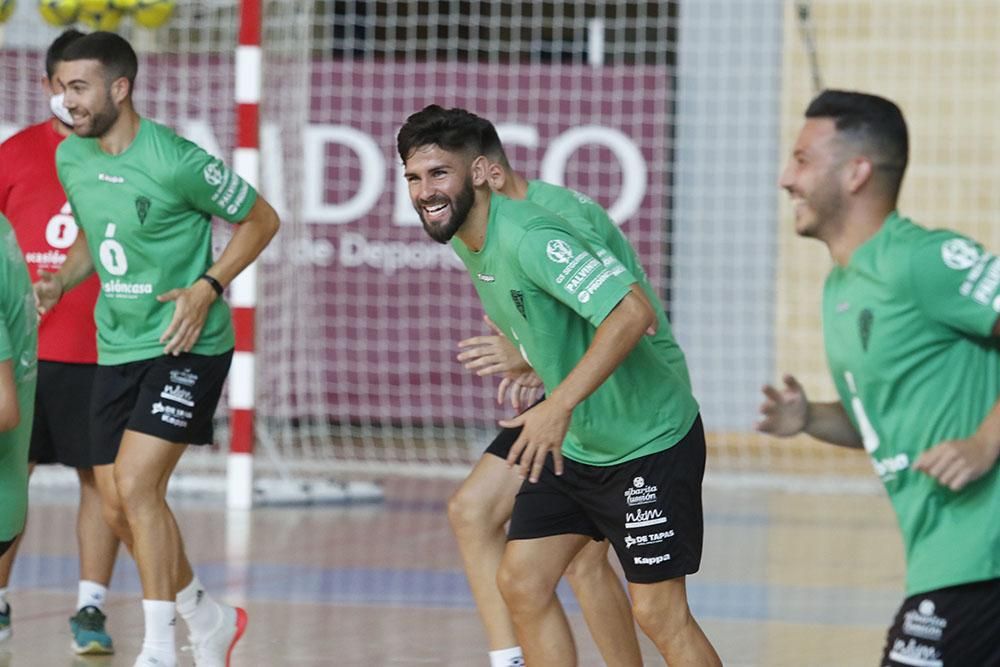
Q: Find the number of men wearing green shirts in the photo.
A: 5